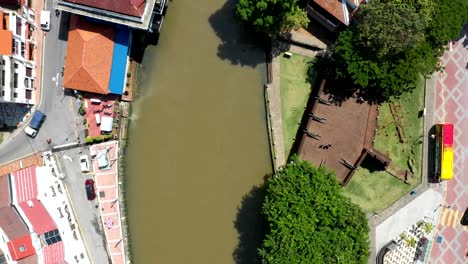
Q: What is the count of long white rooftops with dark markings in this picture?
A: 1